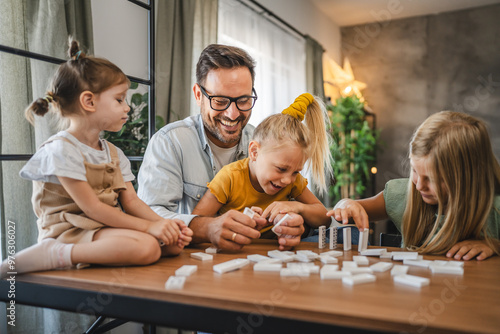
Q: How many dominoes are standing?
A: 4